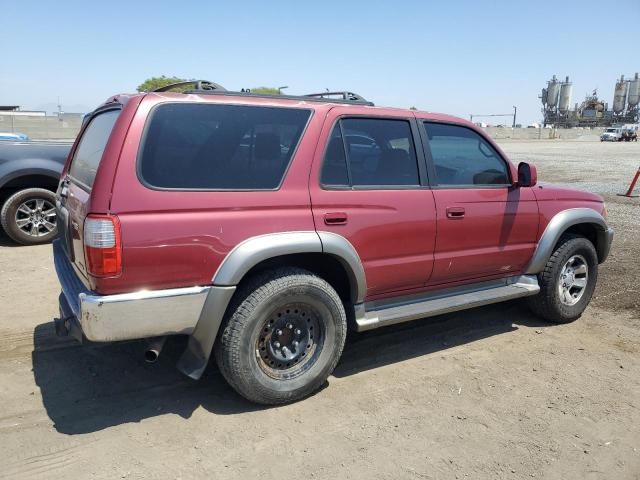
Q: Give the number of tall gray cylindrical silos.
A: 4